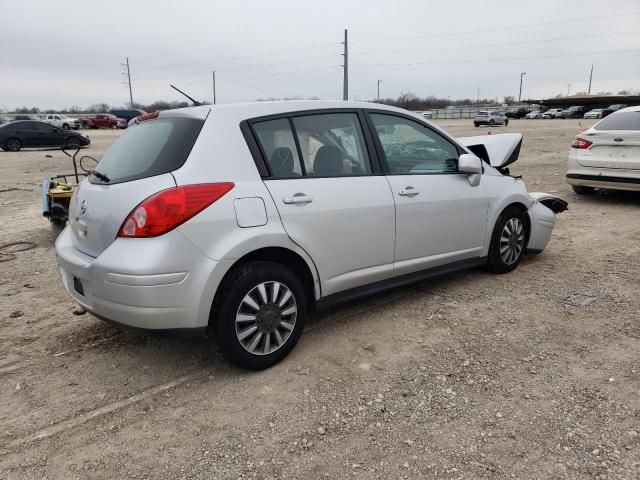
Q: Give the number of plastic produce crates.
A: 0